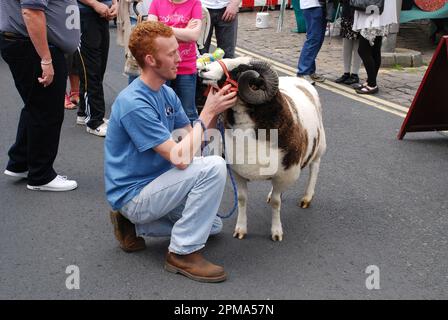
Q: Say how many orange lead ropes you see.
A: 0